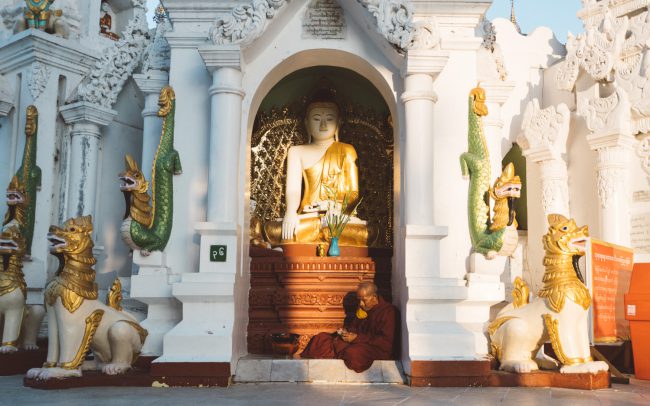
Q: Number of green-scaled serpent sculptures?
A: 3